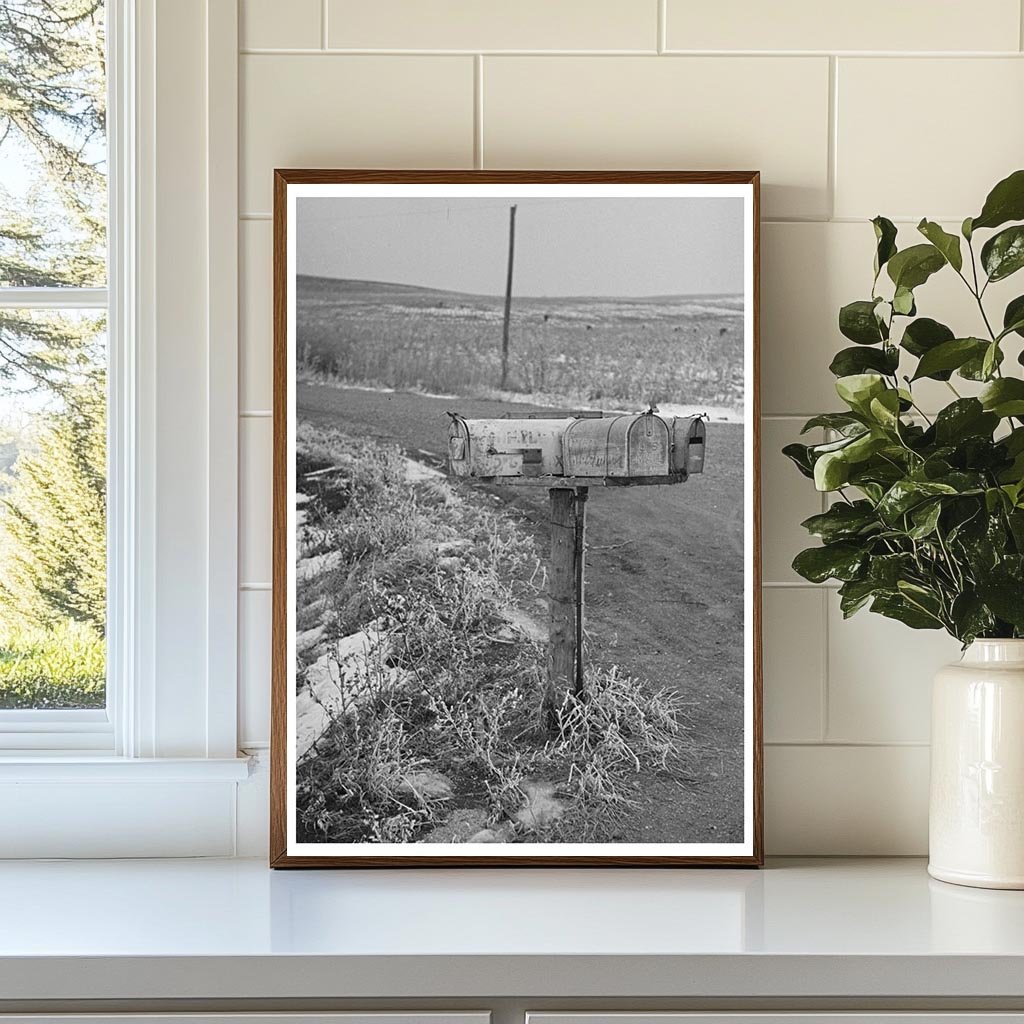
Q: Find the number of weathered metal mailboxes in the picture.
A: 3